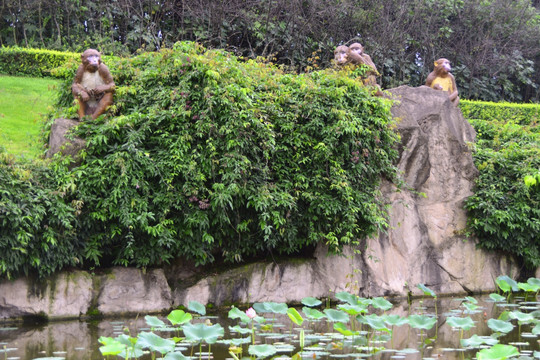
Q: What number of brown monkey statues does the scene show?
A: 4